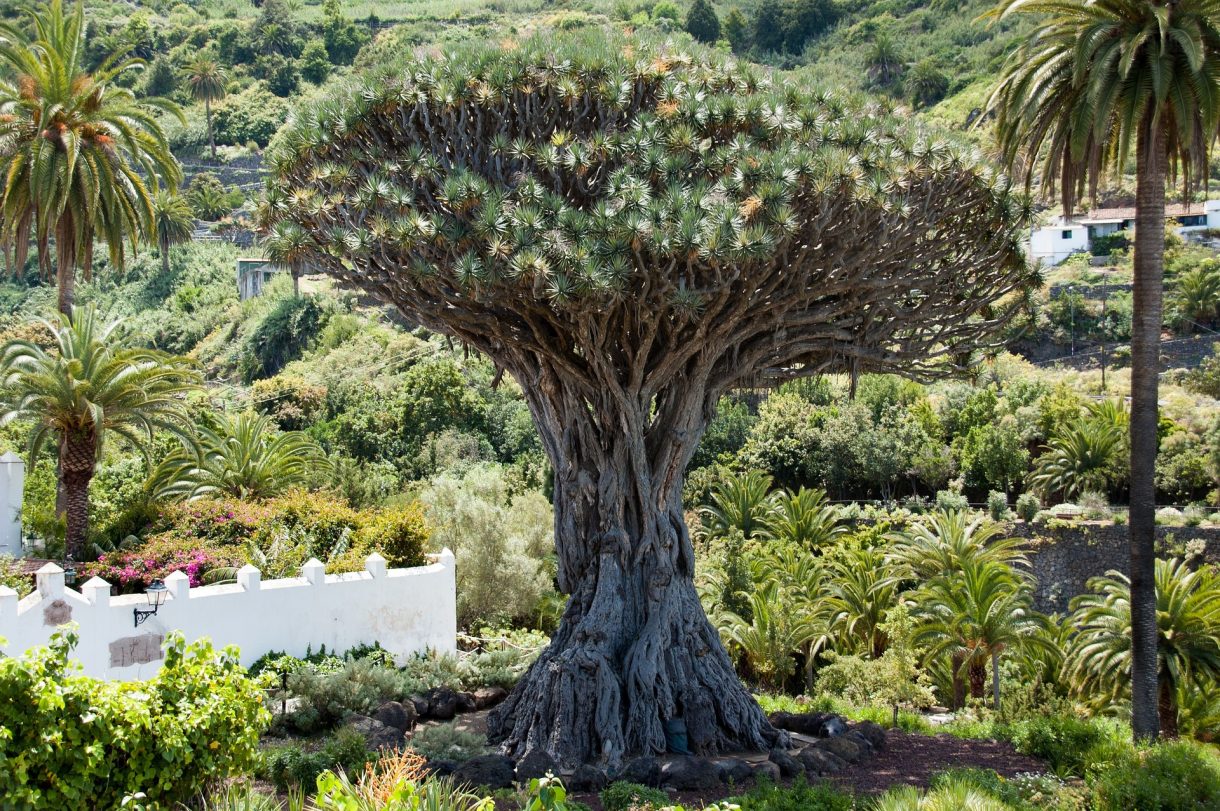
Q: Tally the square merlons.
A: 8